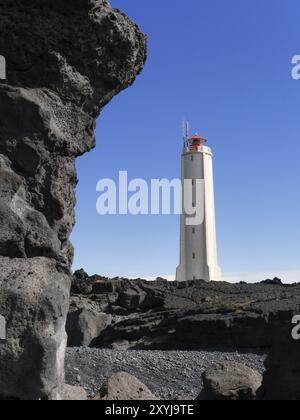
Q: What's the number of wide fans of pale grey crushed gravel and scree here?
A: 1